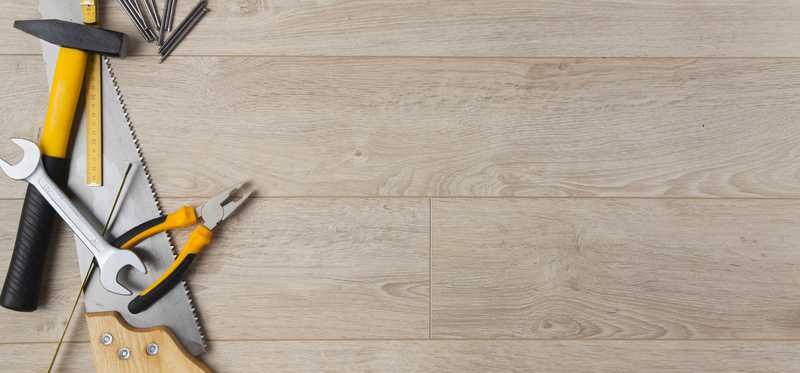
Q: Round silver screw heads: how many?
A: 3